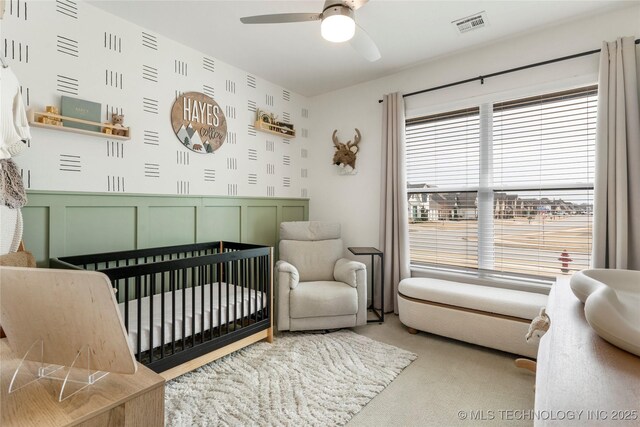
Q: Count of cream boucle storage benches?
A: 1